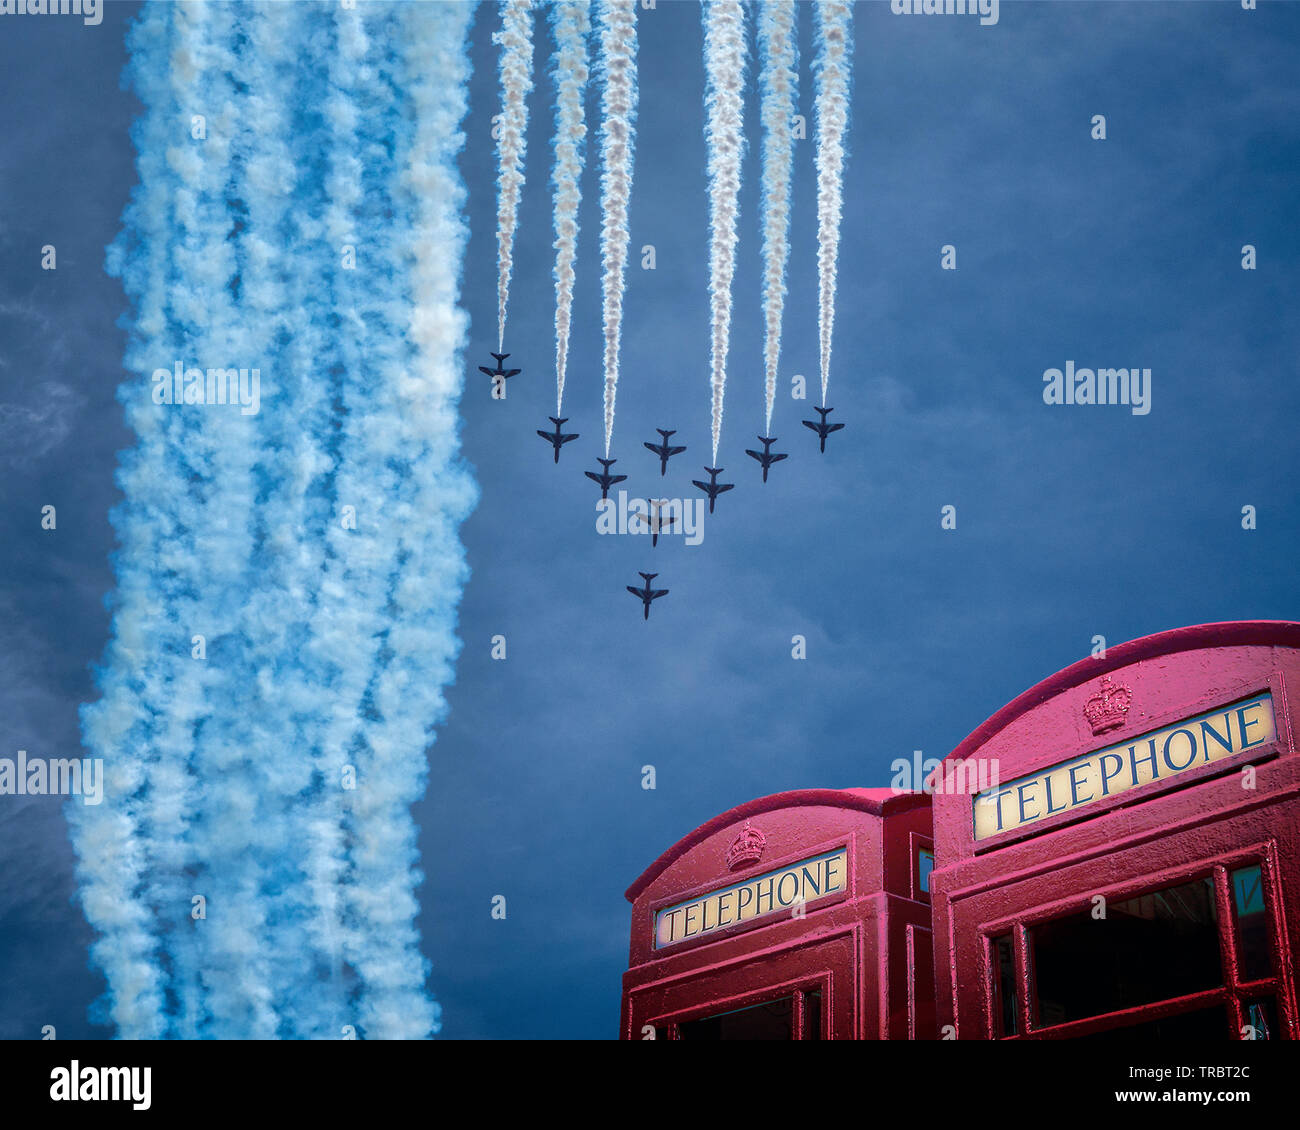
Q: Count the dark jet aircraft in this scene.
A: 9